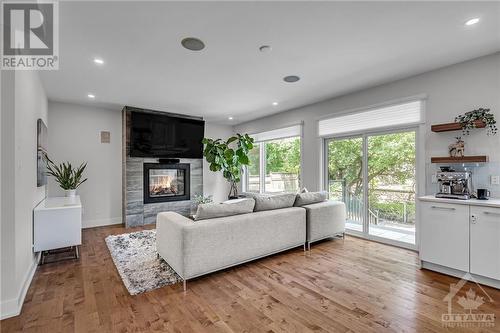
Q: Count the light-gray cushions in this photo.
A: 3